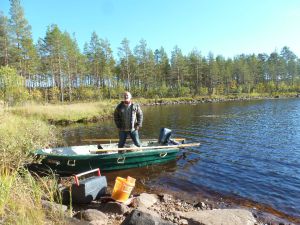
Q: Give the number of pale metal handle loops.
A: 3